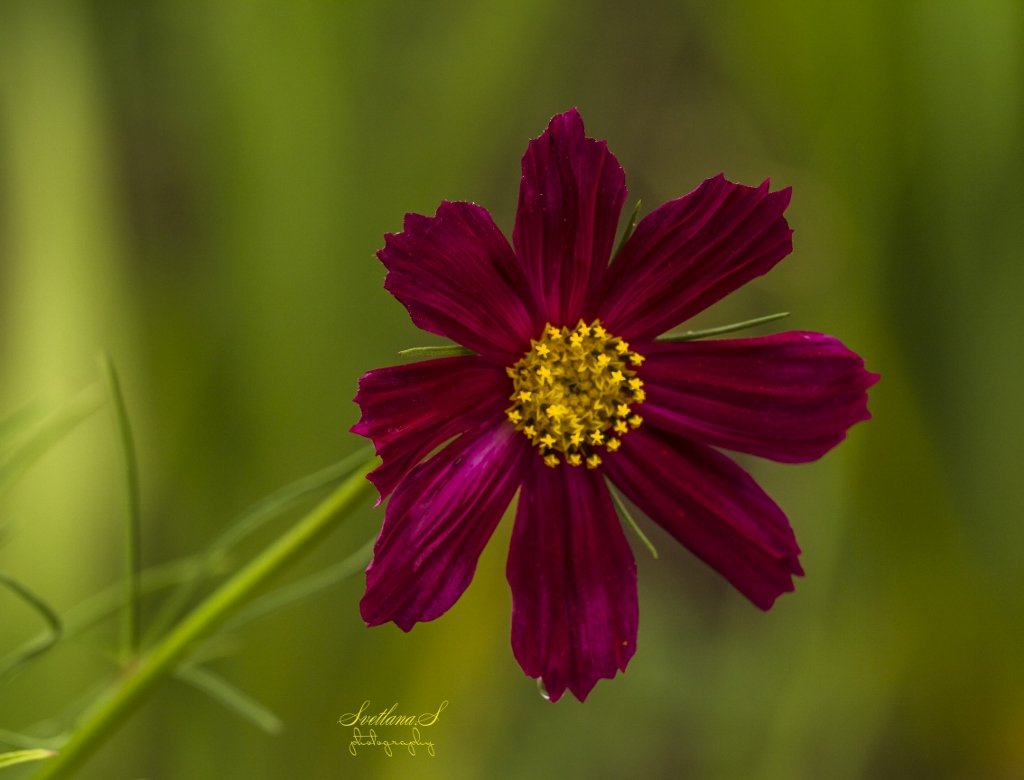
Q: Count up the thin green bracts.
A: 4